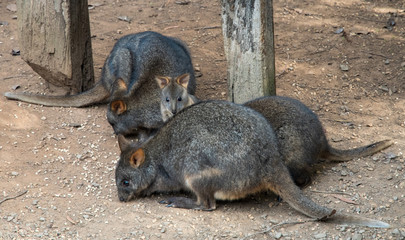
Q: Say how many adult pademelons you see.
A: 3